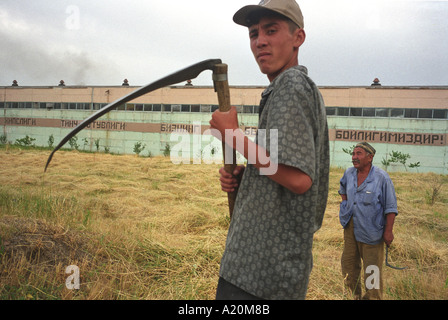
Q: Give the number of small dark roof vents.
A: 5